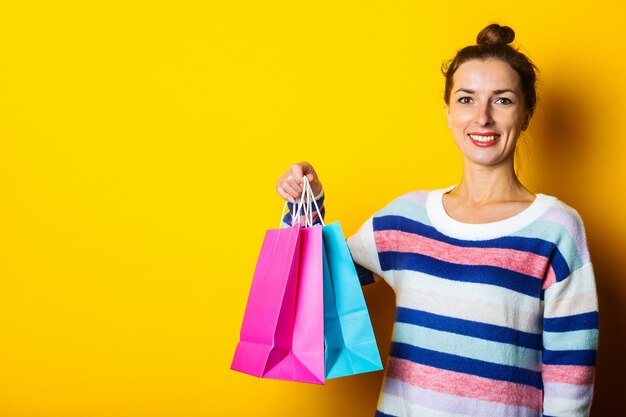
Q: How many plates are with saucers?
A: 0